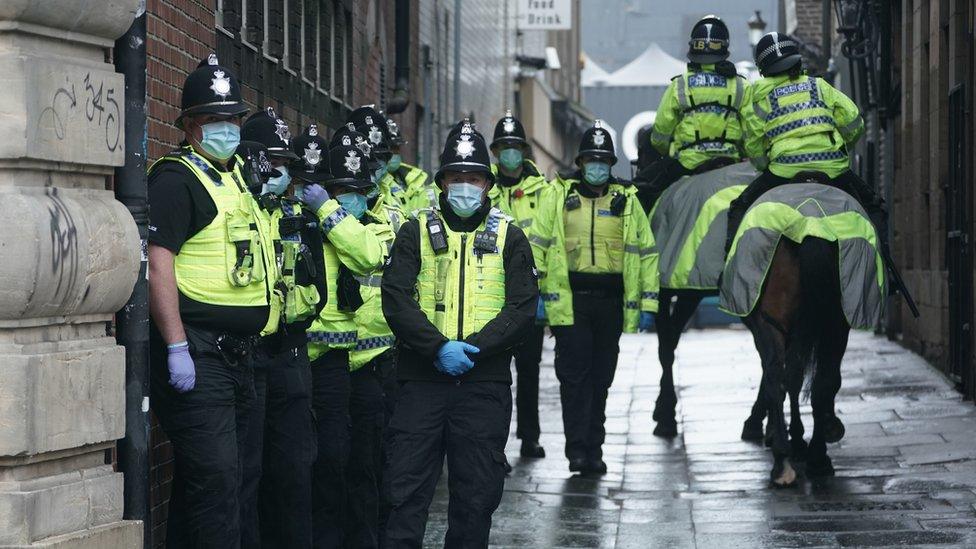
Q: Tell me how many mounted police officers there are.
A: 2